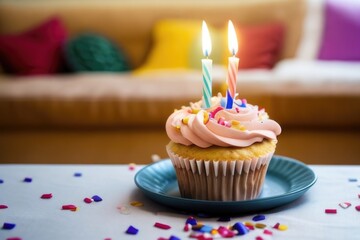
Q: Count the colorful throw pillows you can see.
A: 5